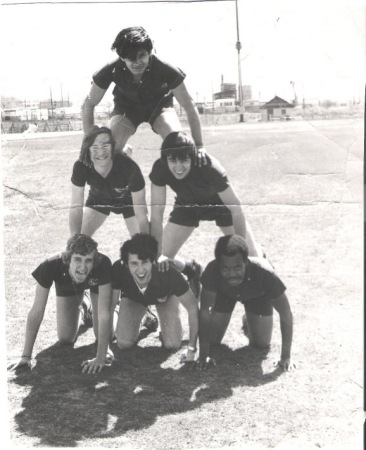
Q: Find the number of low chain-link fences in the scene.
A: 1